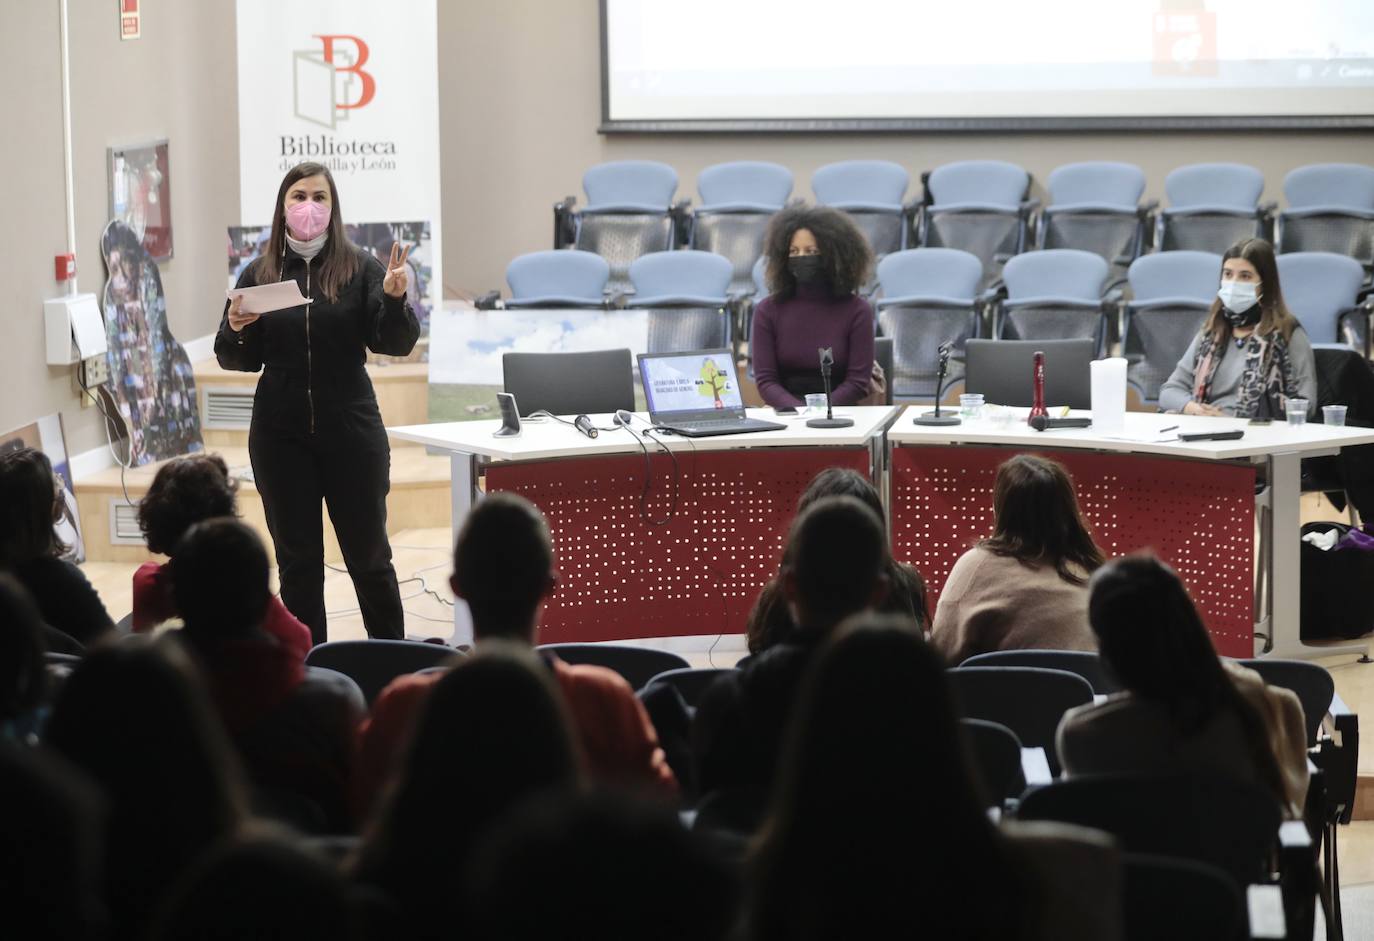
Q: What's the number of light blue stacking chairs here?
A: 14